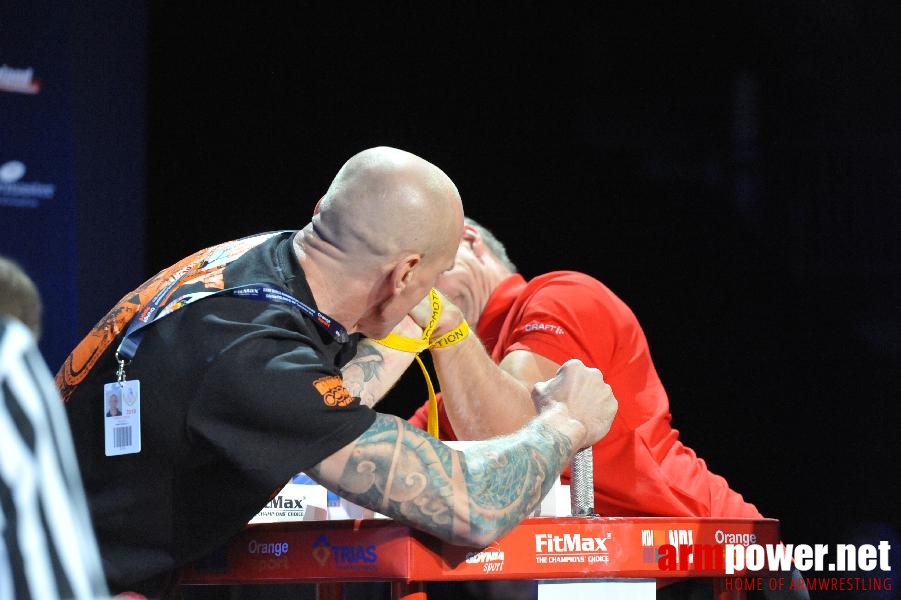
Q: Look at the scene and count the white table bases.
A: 1